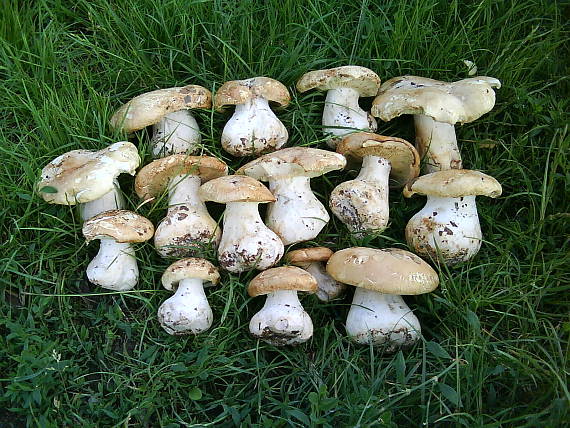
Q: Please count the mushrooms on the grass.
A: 15